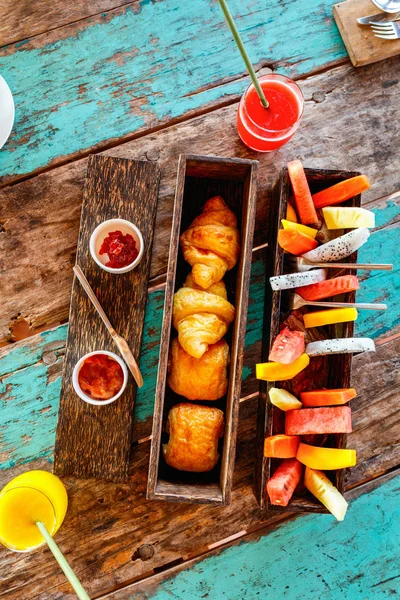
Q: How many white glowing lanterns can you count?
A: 0